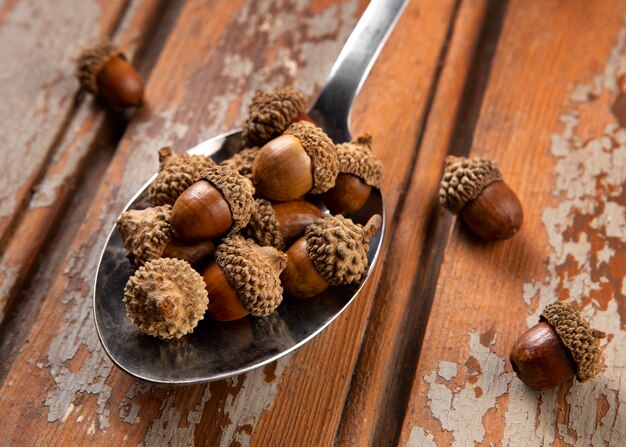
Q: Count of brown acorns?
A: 14